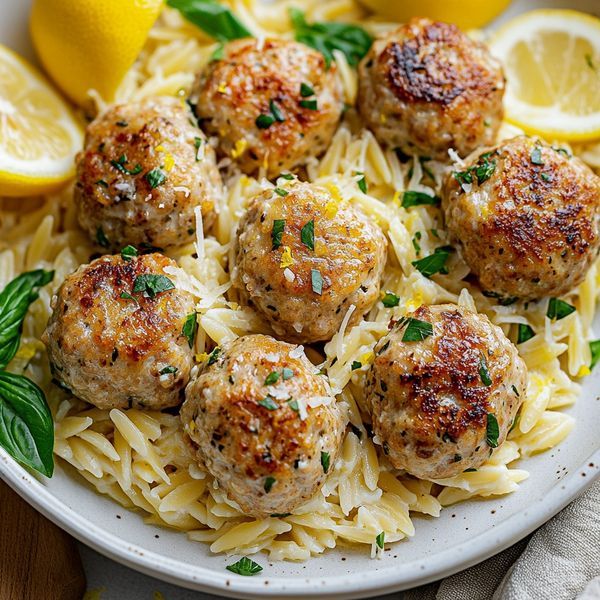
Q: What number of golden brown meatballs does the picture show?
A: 8